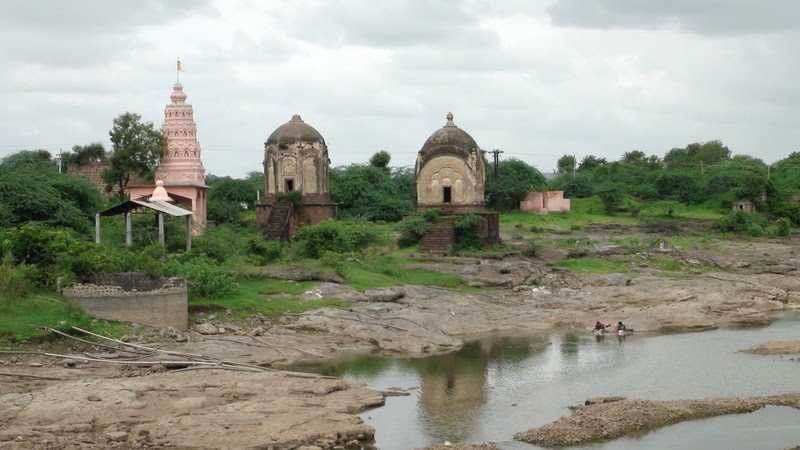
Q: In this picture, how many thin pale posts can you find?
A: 4